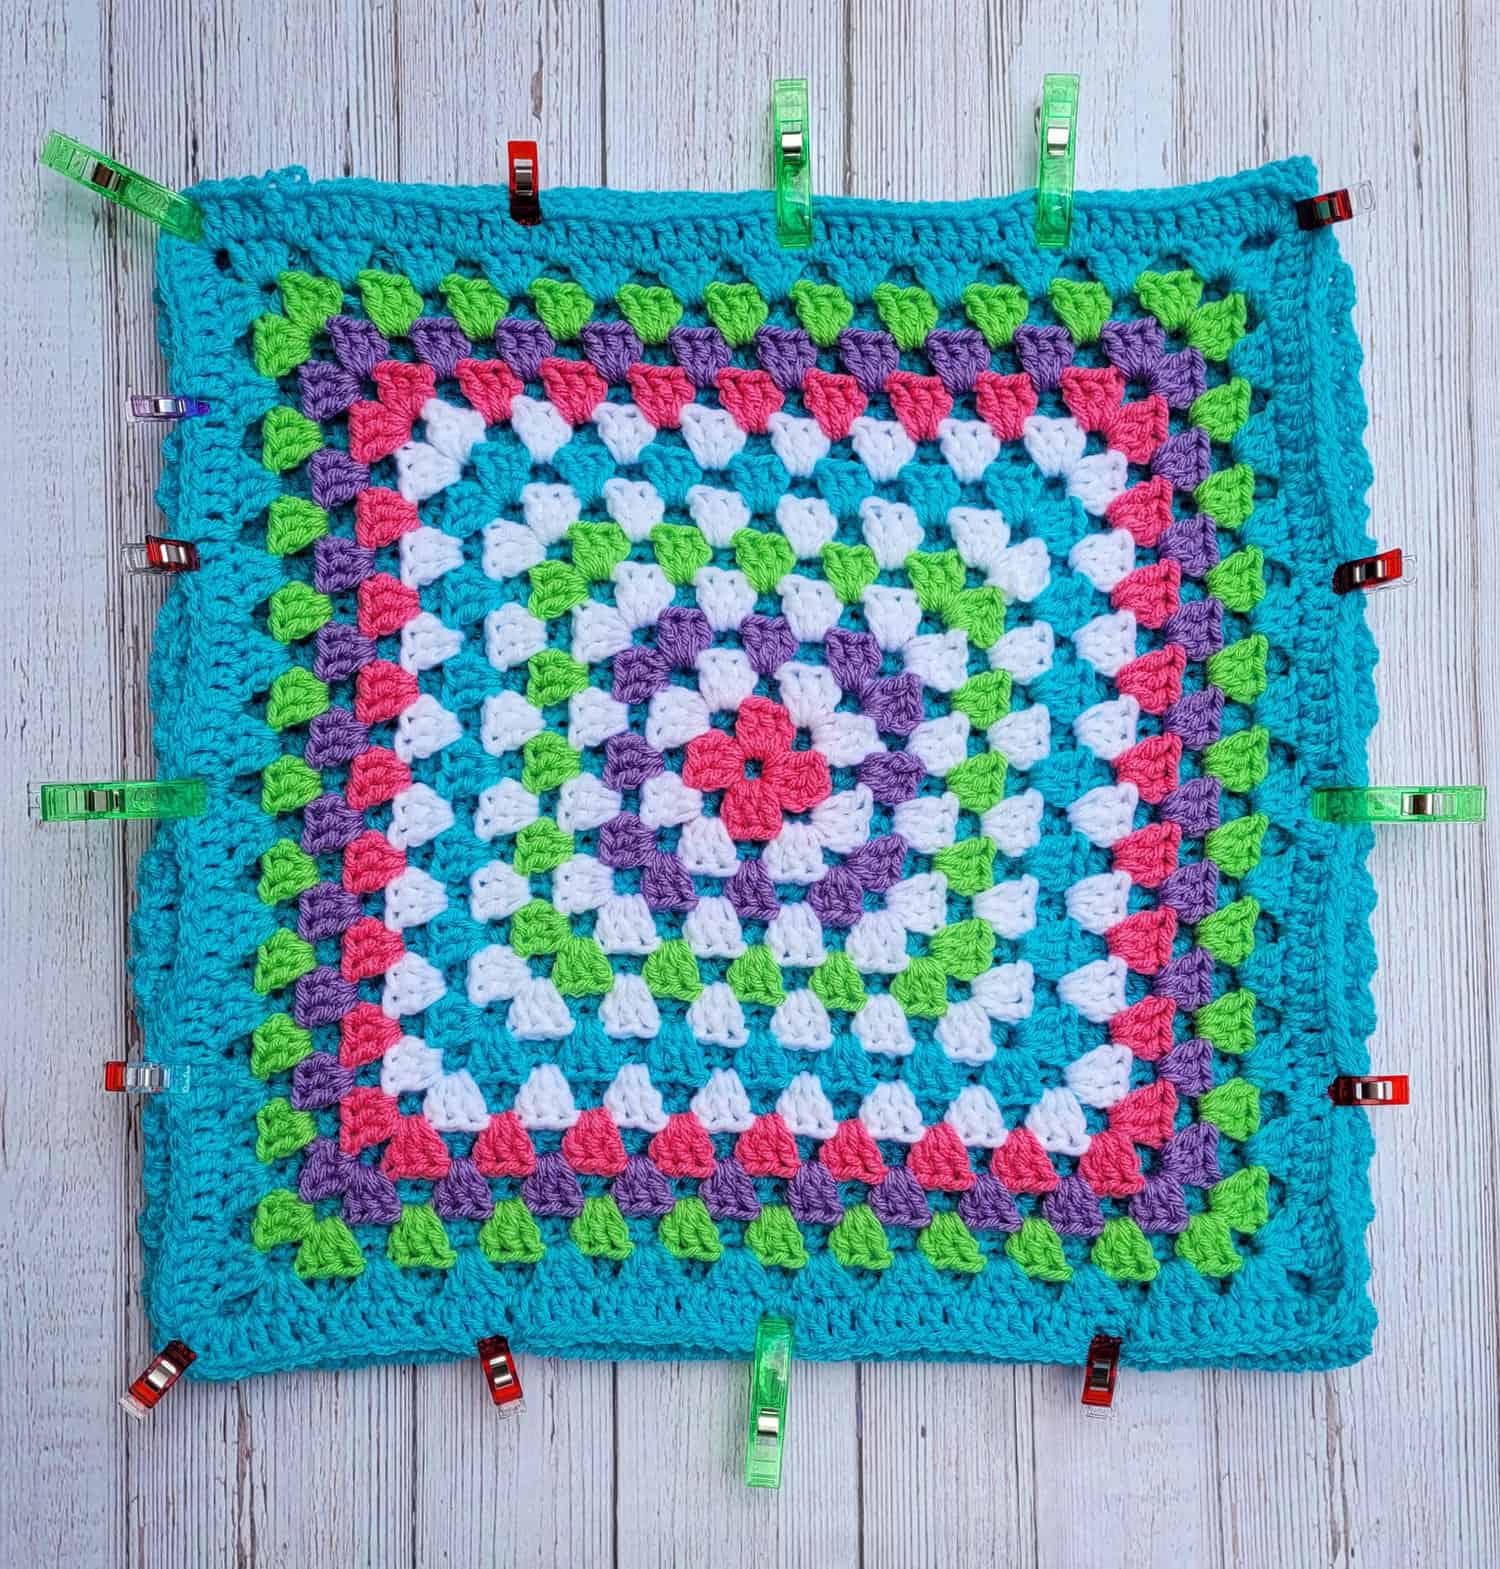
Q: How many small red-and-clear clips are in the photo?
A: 9